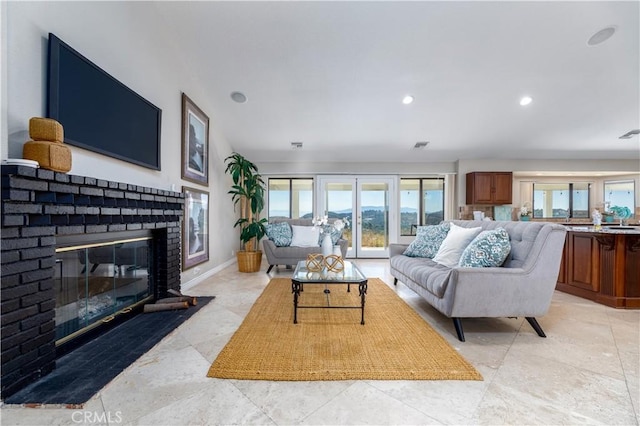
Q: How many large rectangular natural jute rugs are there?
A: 1